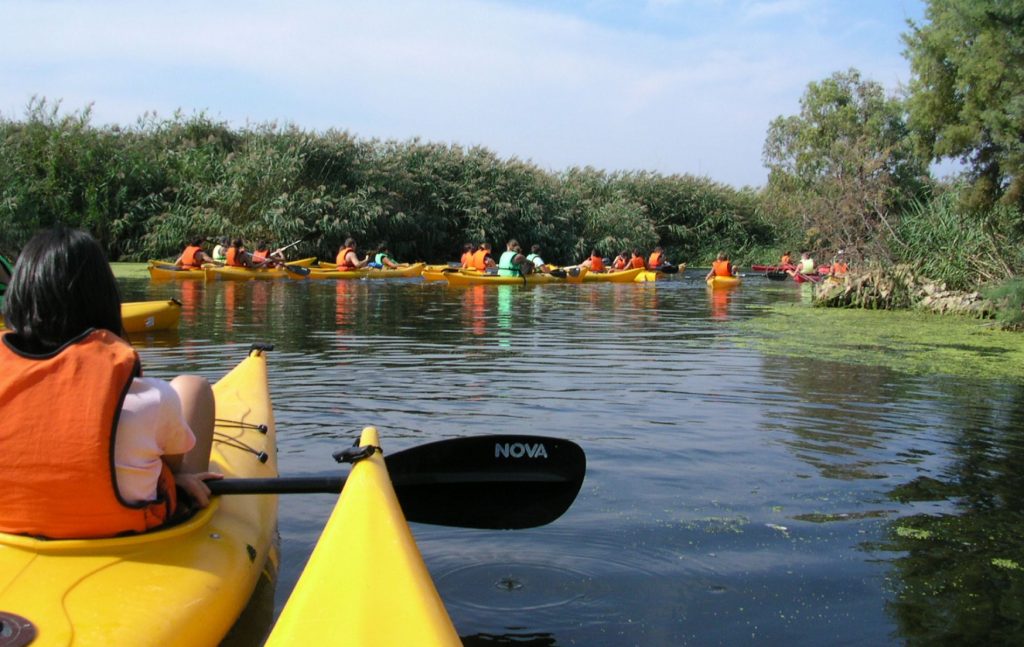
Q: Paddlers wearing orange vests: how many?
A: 14